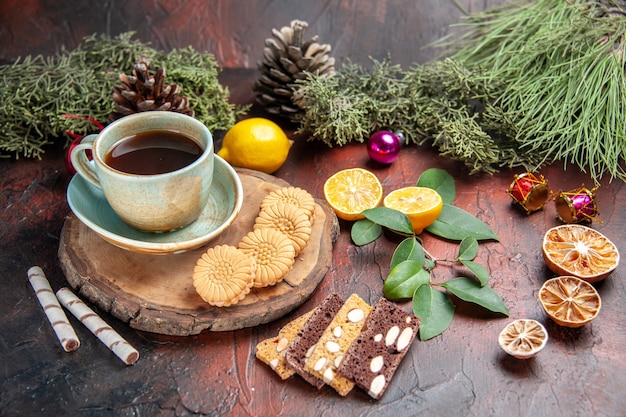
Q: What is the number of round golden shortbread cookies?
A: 4